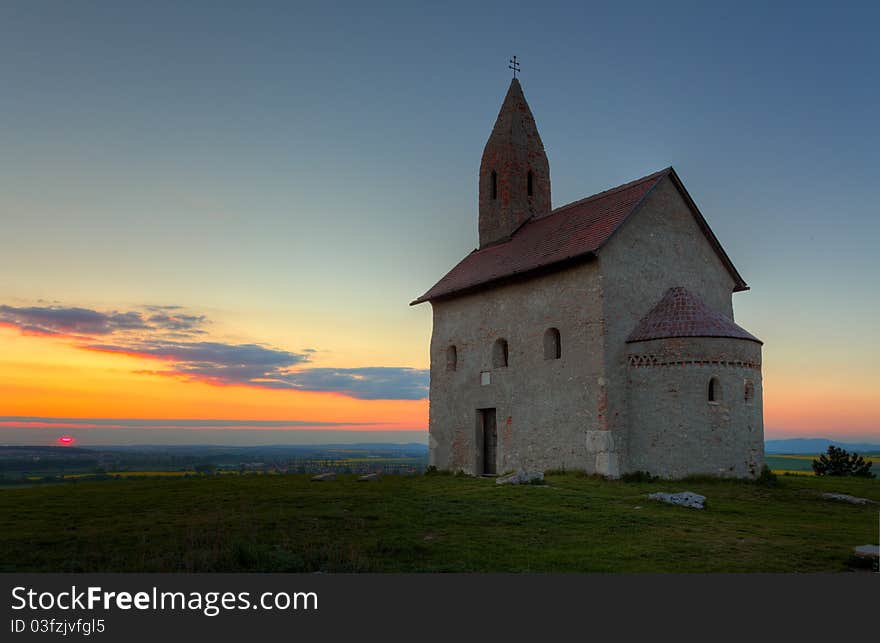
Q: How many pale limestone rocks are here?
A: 6